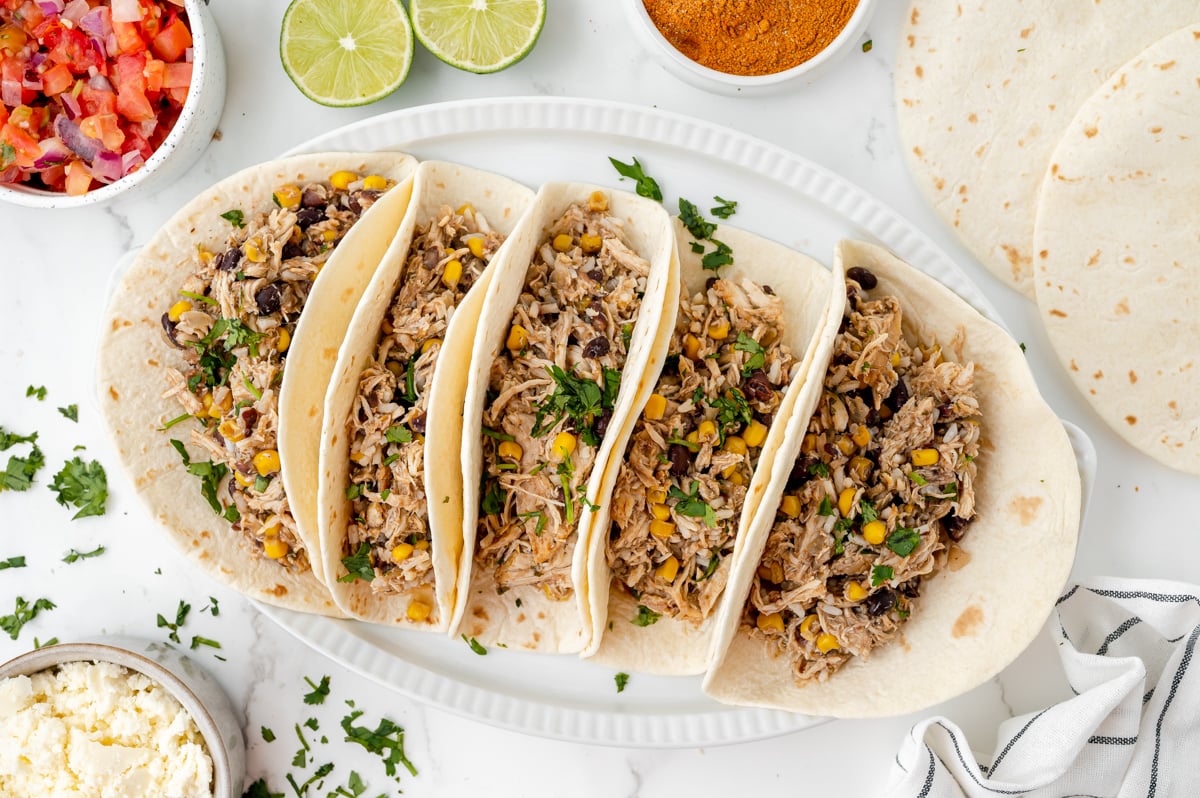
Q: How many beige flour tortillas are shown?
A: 7